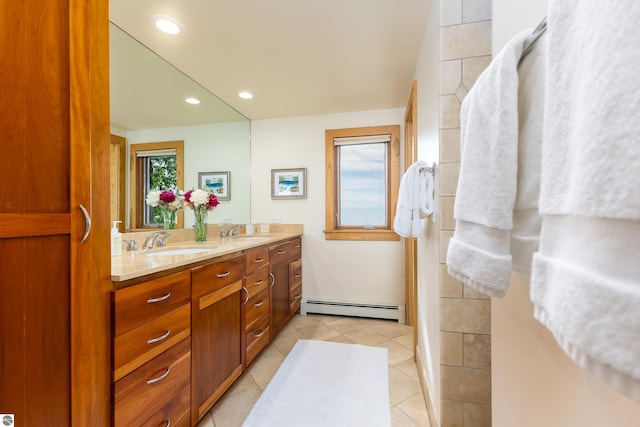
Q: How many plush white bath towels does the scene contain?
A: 3